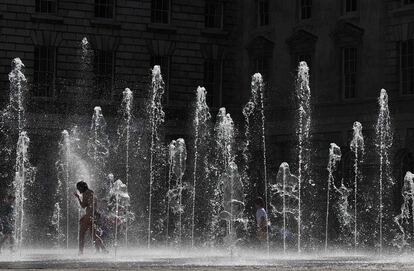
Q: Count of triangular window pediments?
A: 3